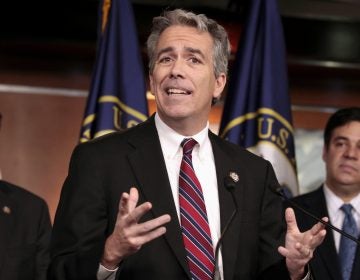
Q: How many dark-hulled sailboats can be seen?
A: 0